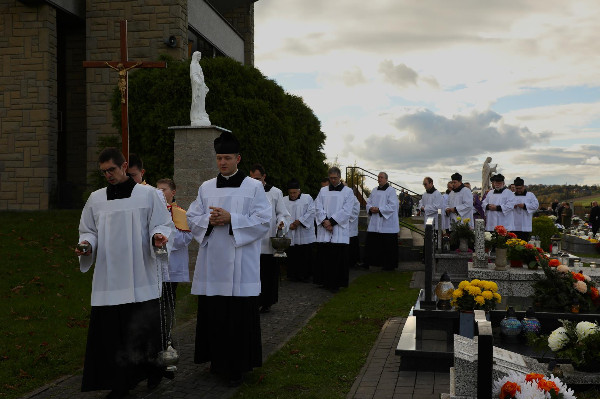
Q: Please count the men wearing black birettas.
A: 5